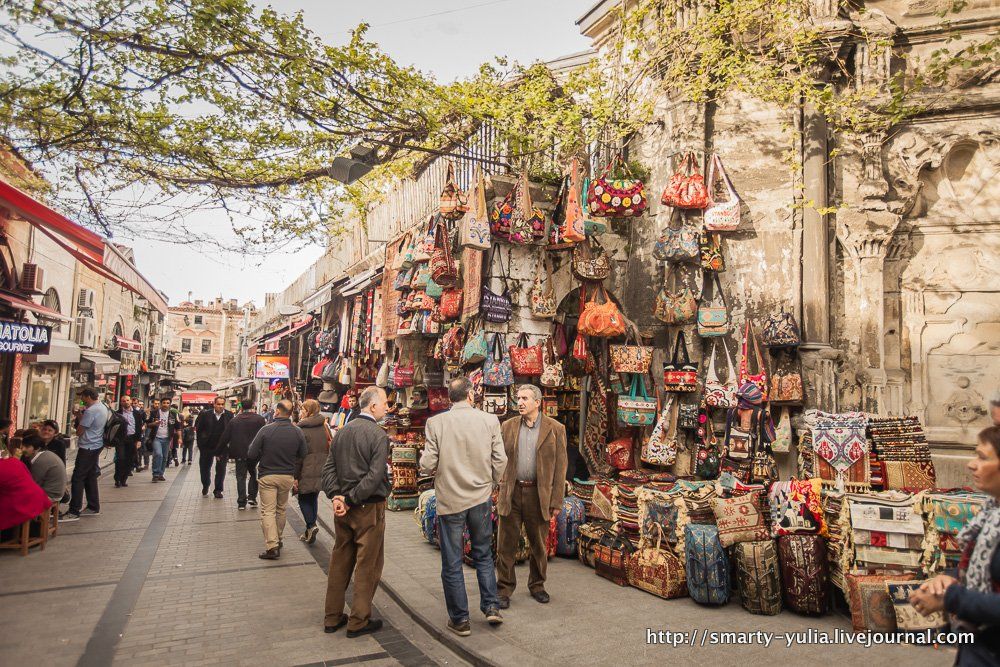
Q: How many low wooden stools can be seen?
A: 2